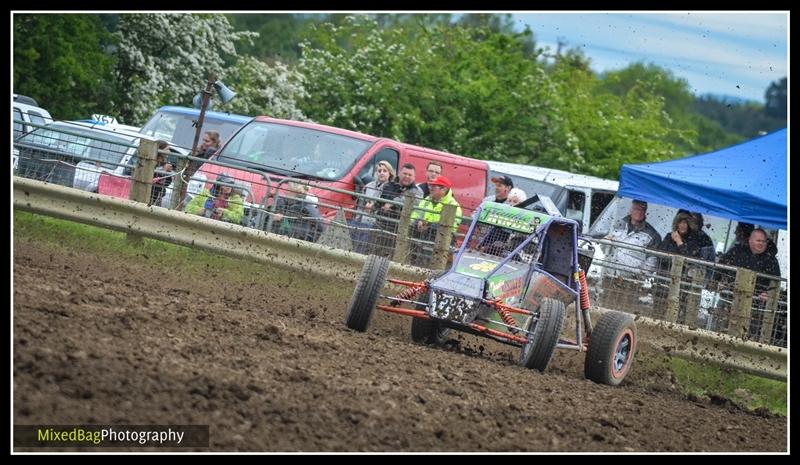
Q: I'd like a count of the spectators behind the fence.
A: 15